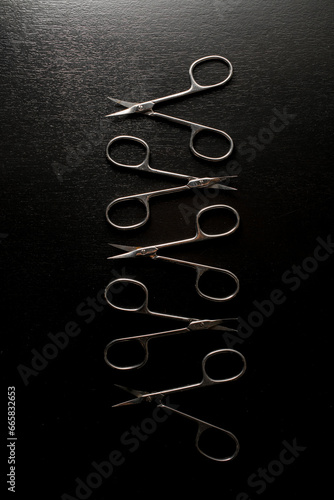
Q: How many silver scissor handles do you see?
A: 10